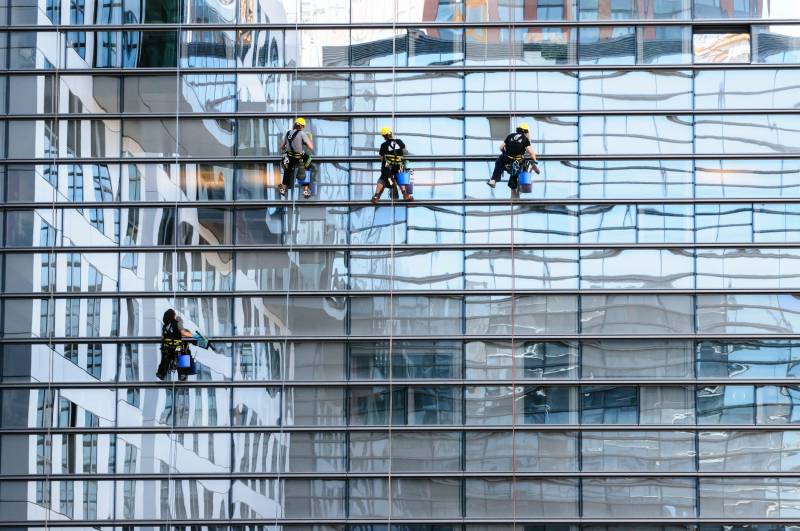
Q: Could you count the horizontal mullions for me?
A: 12